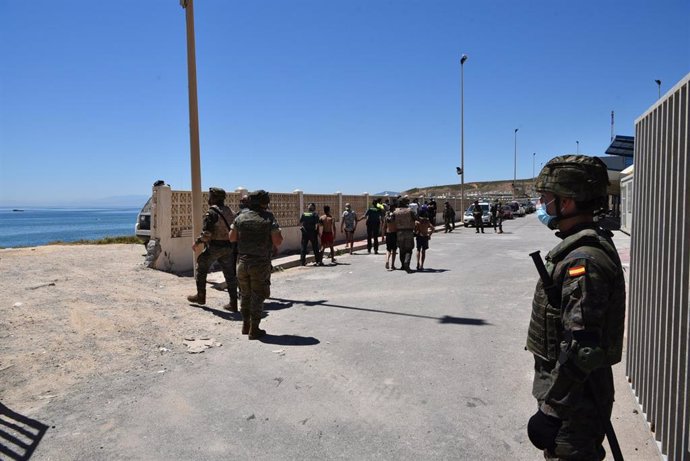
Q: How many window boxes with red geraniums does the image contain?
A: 0